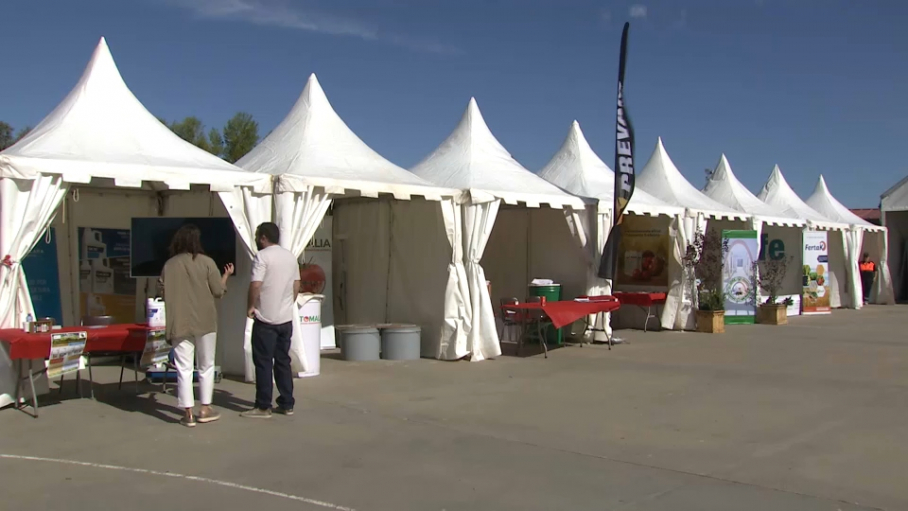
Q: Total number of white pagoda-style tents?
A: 8